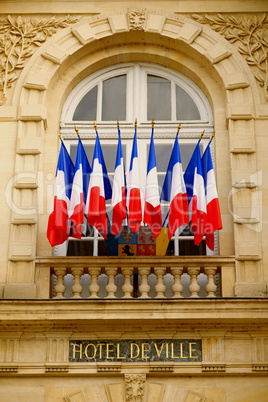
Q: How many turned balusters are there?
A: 10